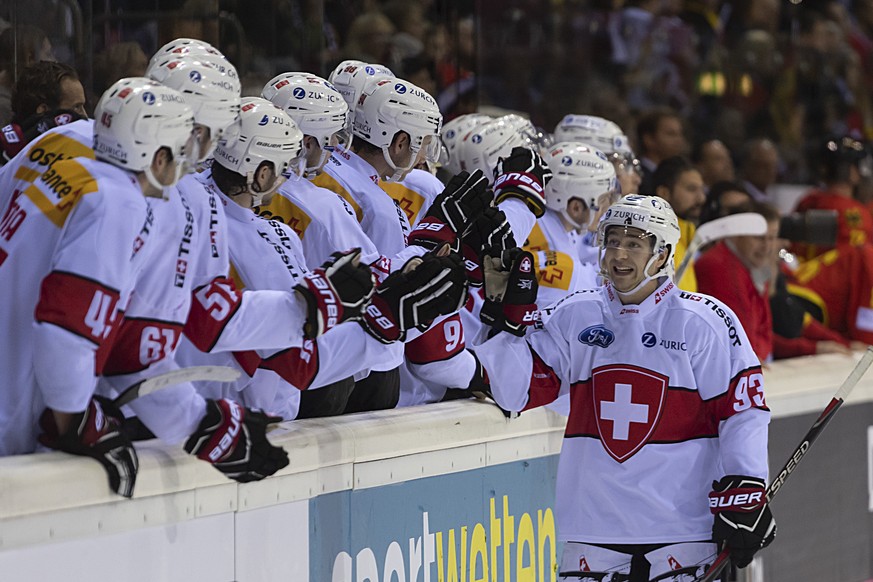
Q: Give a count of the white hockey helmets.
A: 12